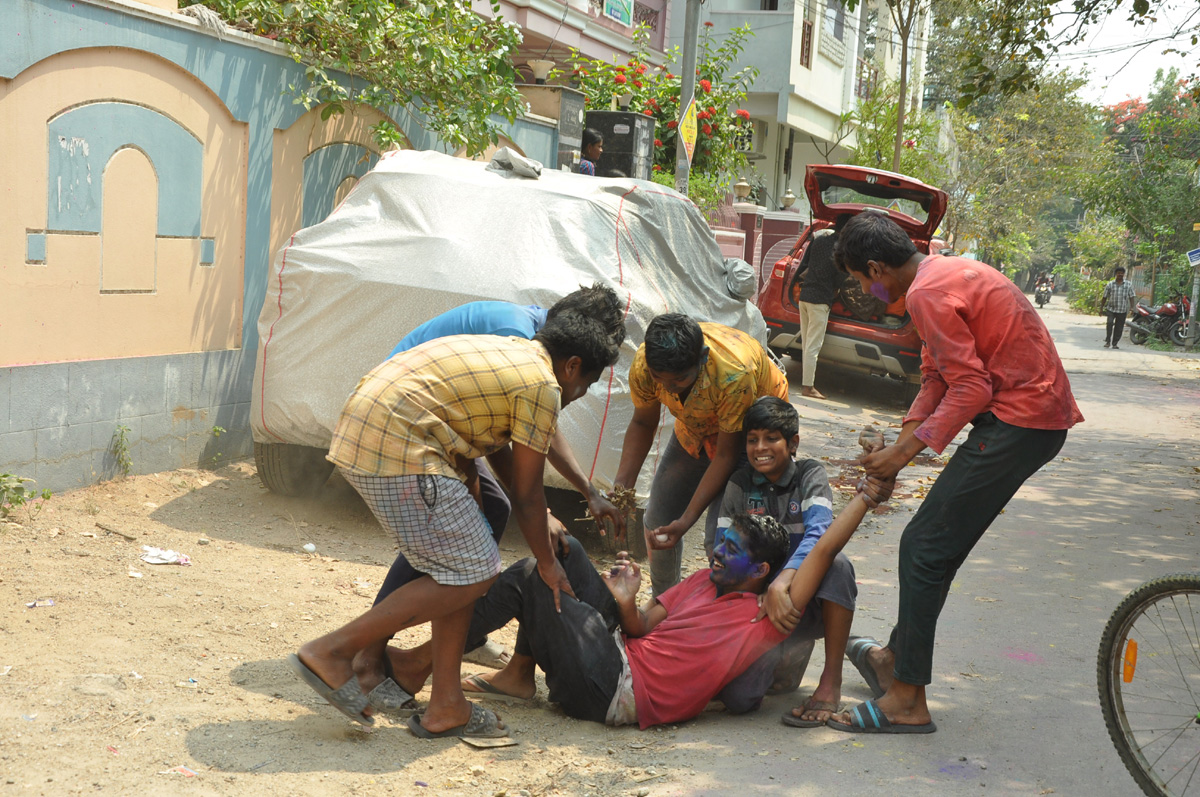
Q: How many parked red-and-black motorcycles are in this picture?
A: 1